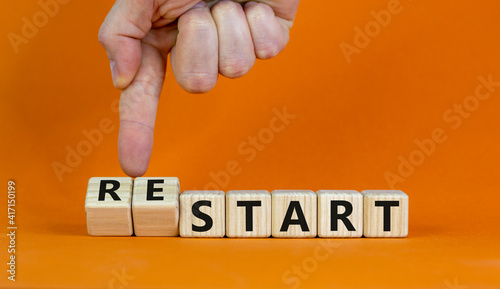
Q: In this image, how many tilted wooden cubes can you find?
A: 2